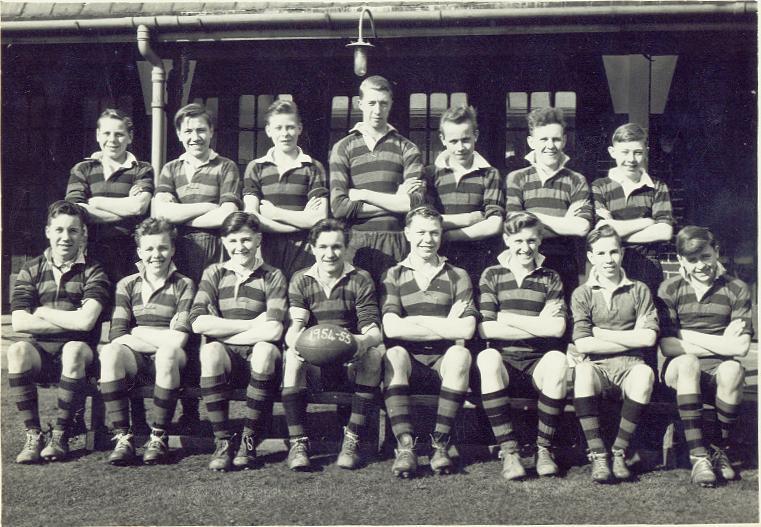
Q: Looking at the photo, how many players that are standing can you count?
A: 7